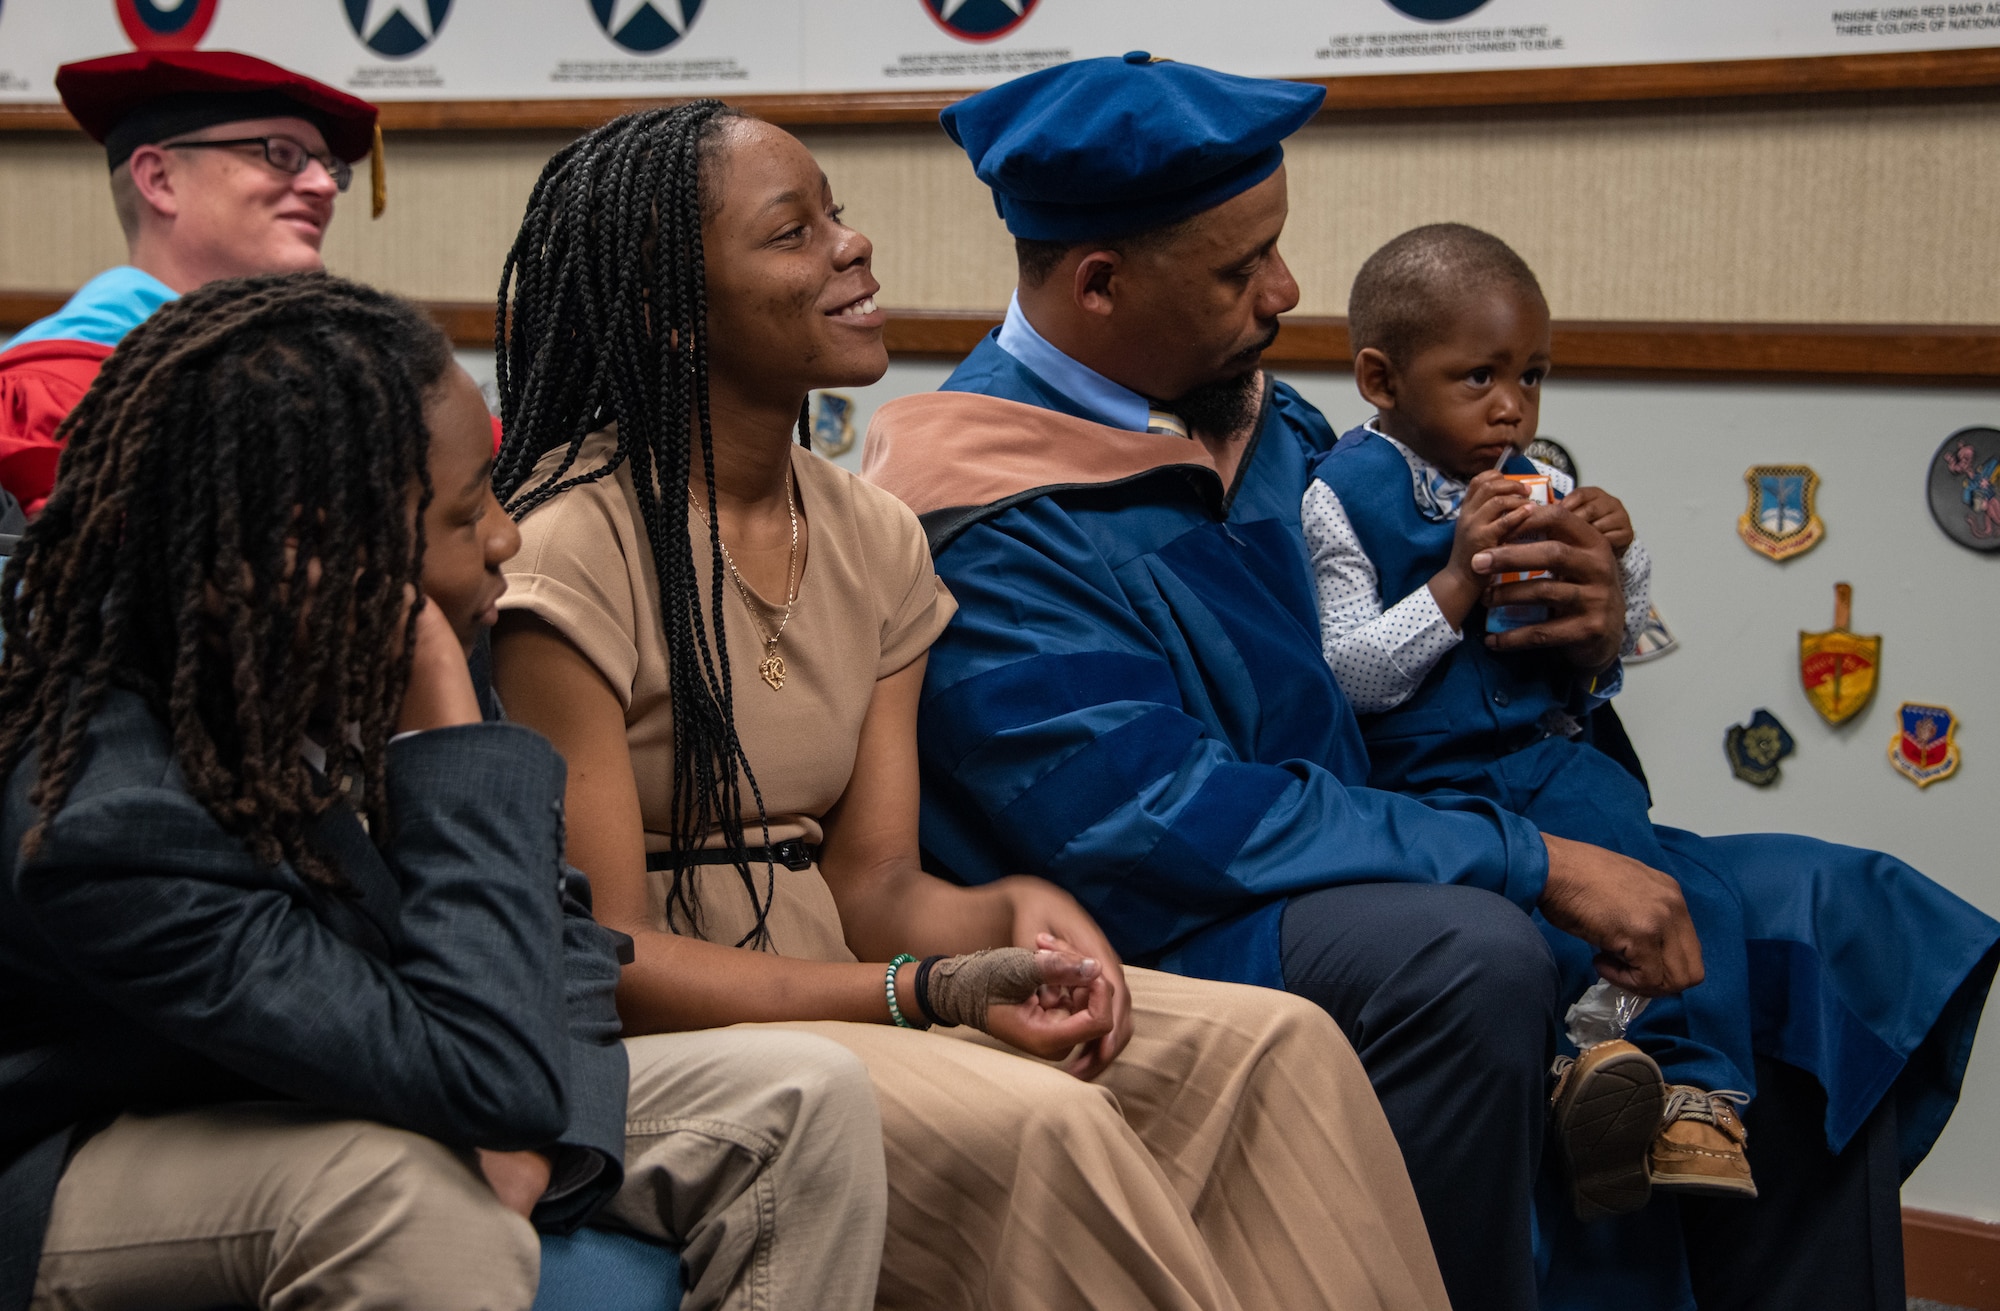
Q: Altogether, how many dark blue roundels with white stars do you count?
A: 3